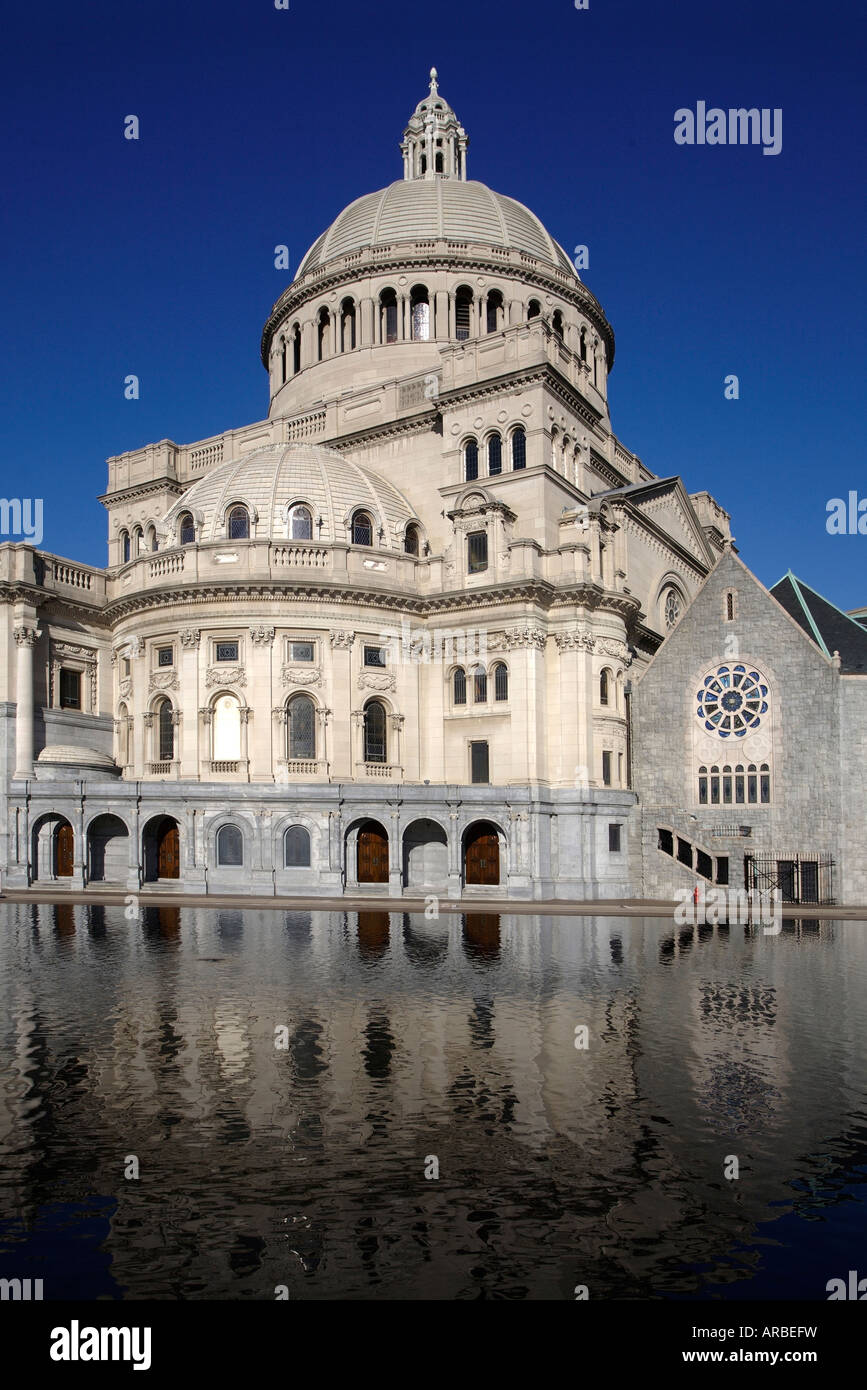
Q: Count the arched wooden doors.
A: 4